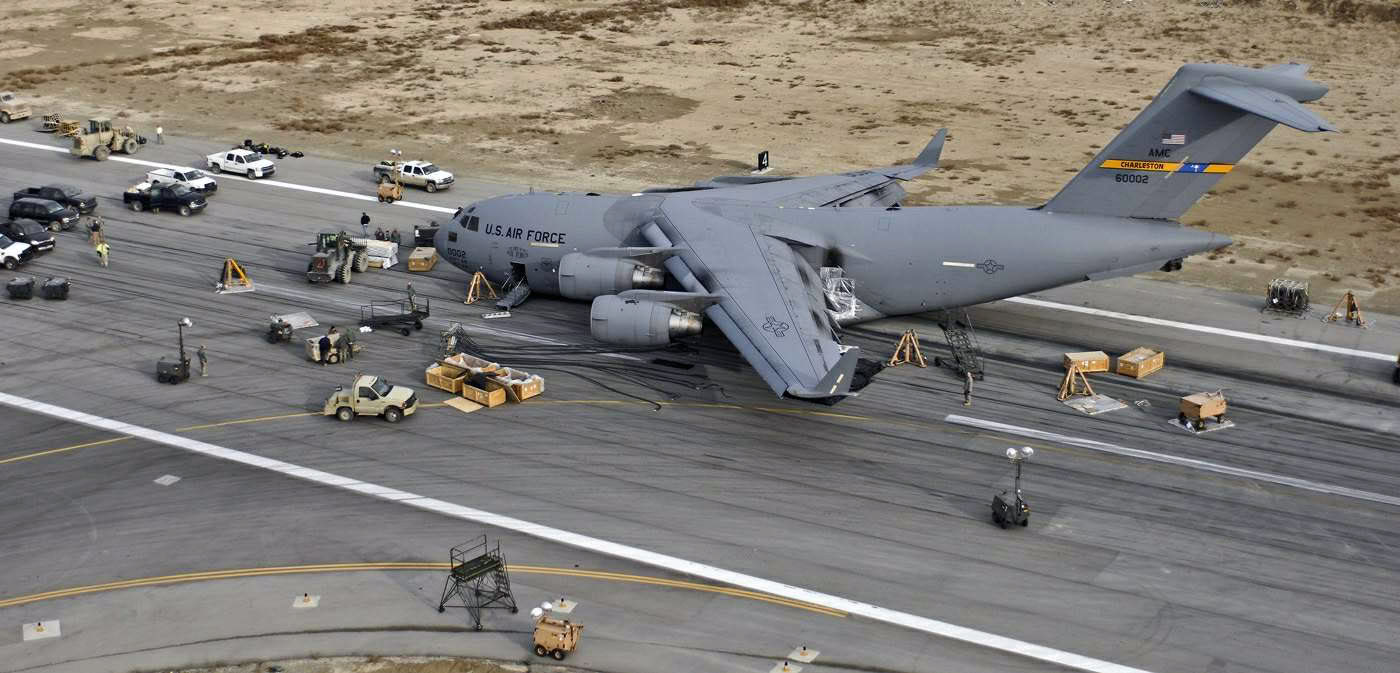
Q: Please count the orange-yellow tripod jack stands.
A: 5